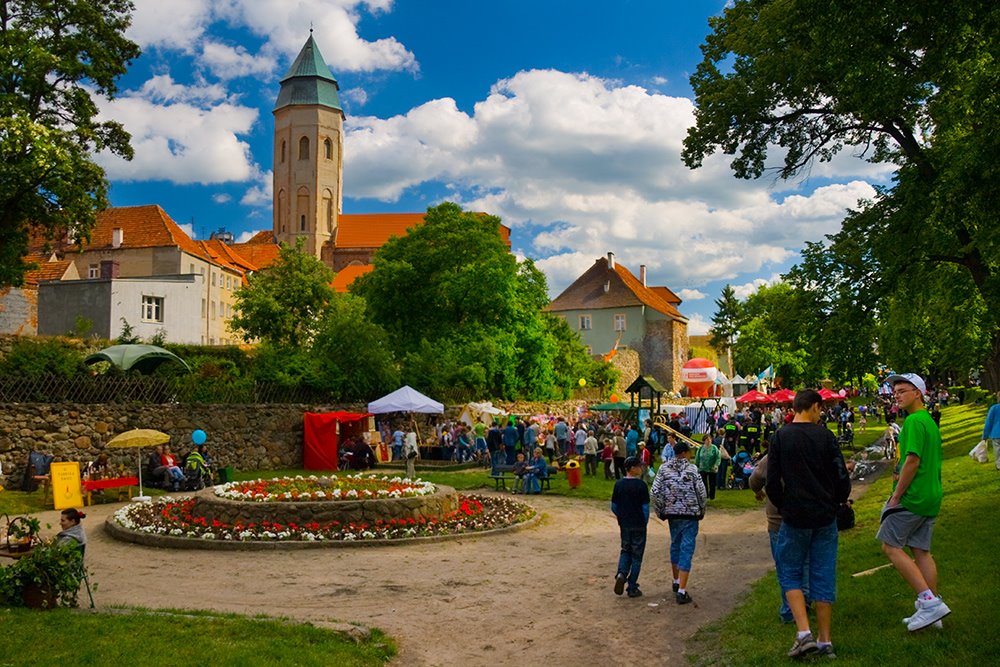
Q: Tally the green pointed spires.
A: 1